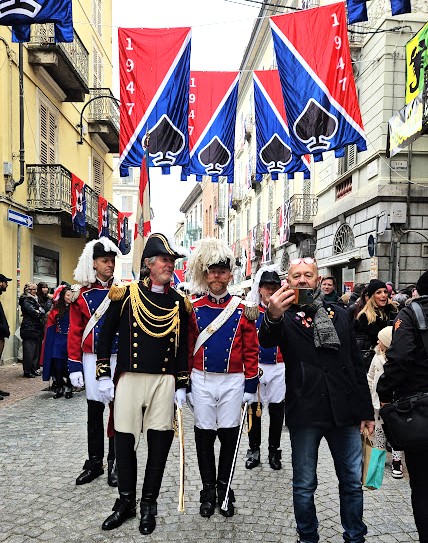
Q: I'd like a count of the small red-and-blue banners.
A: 3